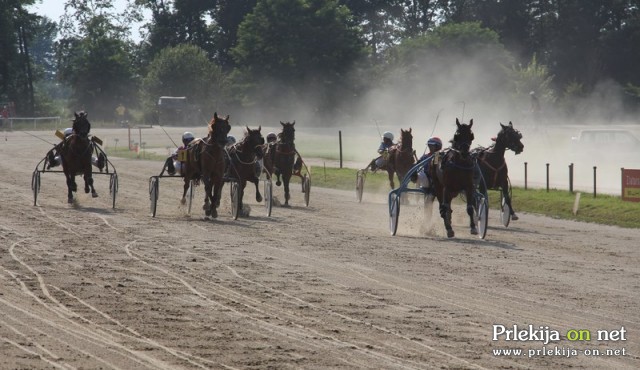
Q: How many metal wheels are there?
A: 11